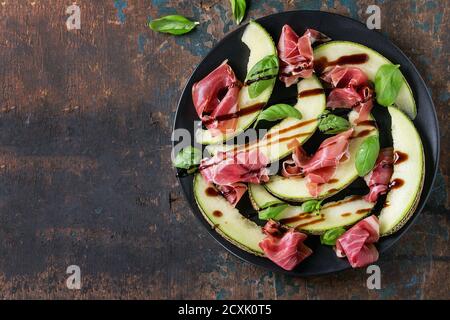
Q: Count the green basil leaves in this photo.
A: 11